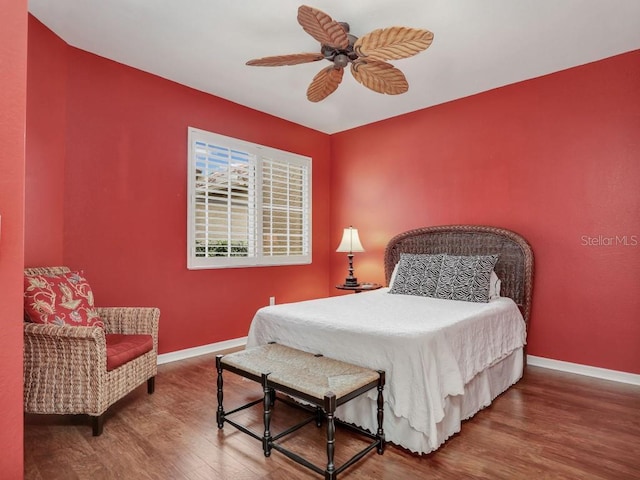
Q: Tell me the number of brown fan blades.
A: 5